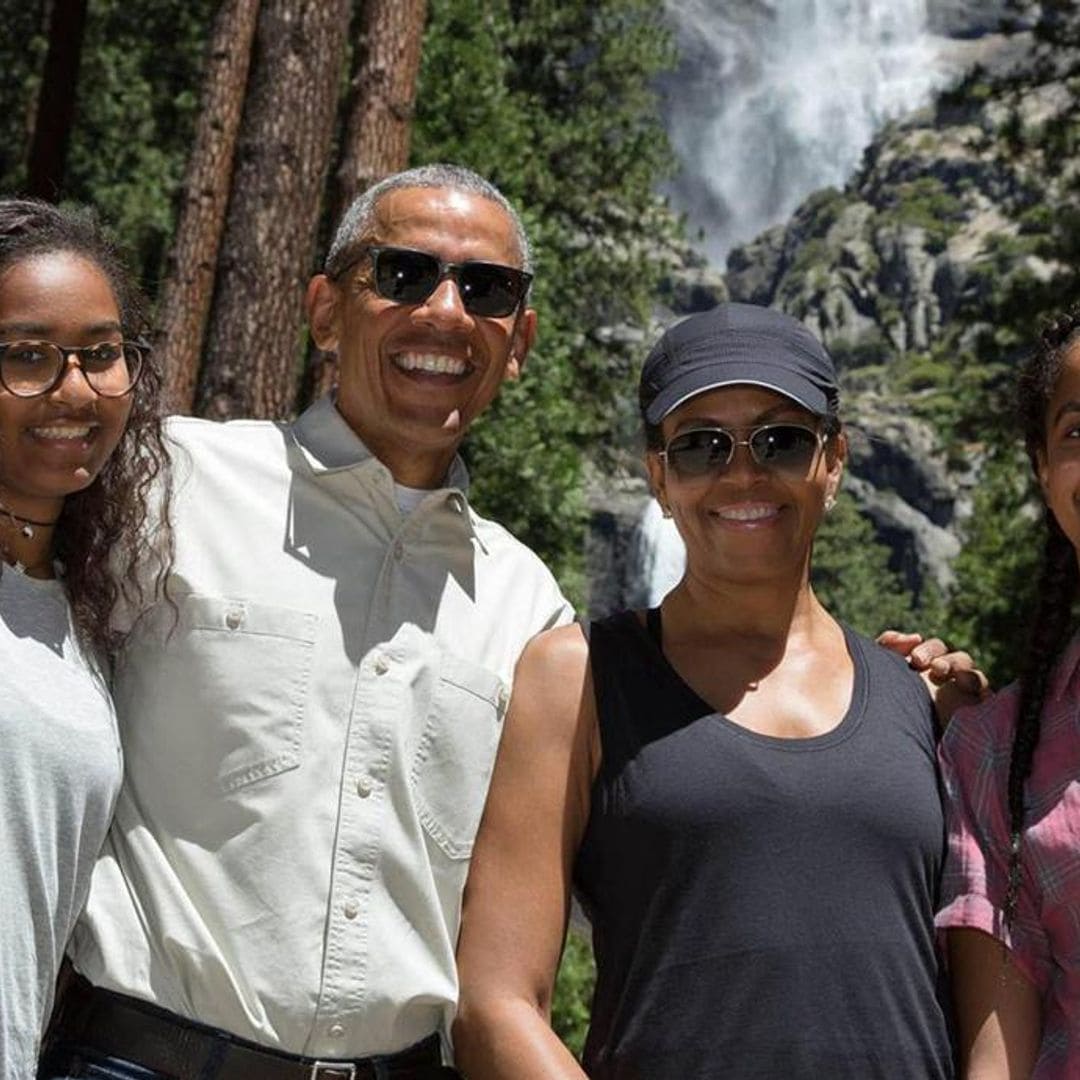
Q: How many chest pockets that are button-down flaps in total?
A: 2